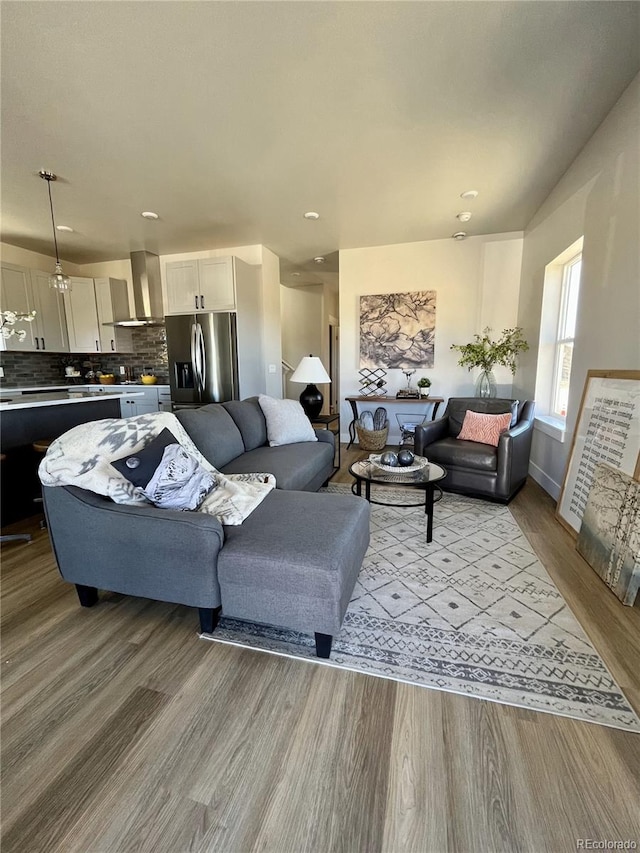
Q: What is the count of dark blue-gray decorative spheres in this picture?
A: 2